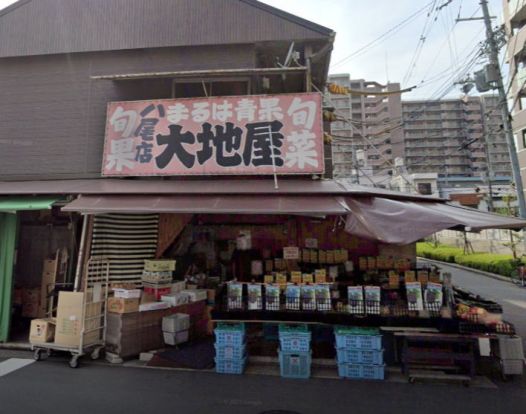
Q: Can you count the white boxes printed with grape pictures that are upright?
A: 10